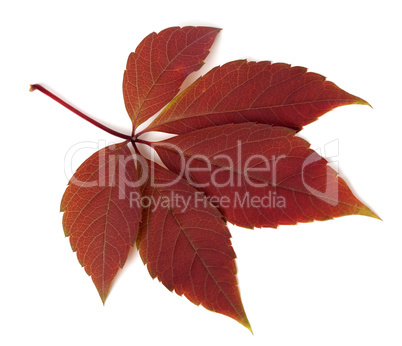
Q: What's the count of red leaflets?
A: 5